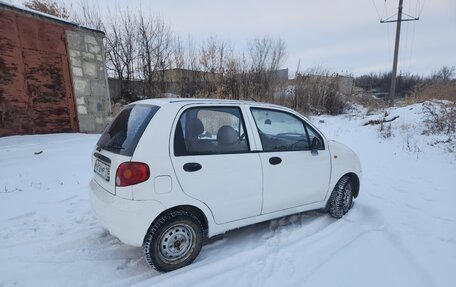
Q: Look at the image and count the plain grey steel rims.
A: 2